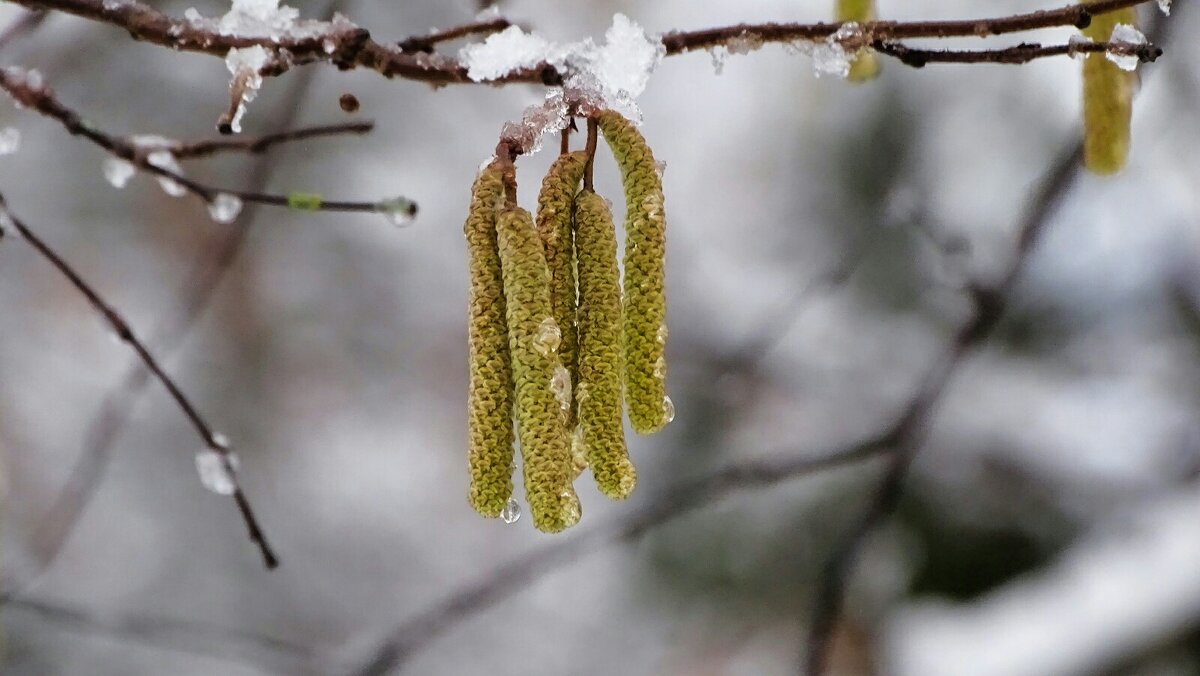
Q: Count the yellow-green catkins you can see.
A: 7